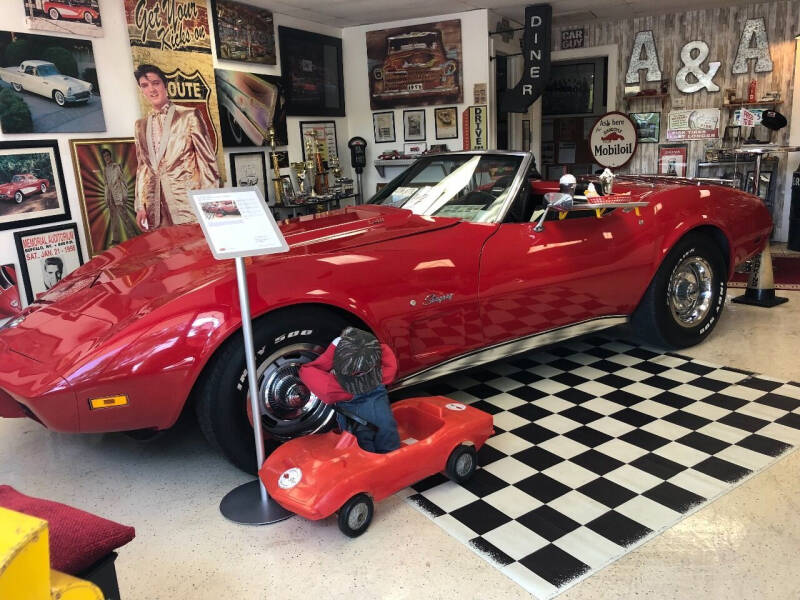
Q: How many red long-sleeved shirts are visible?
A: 1